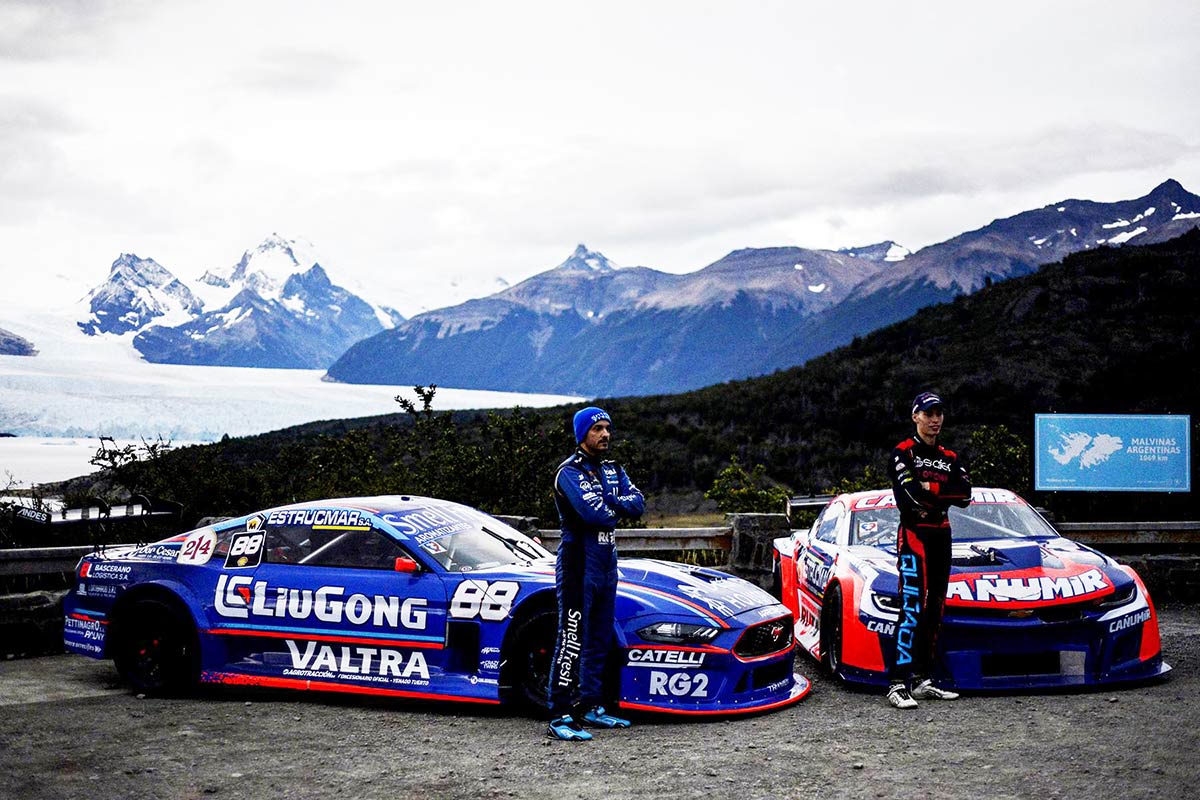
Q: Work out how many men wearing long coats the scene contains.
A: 0